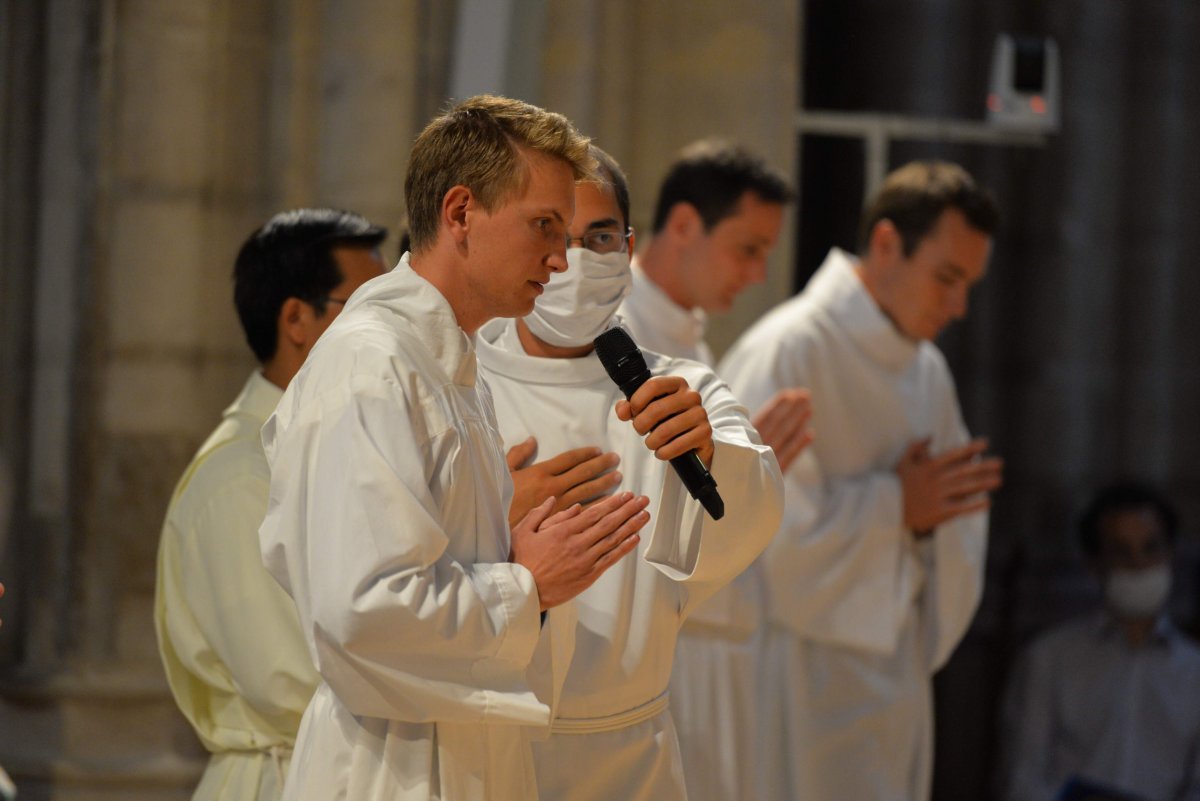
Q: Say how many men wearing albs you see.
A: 5